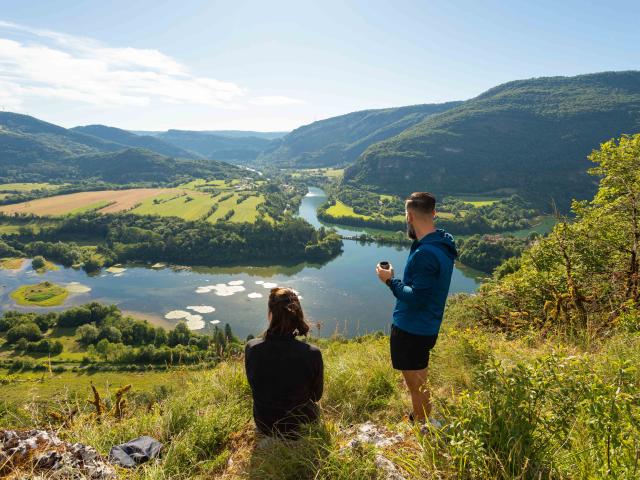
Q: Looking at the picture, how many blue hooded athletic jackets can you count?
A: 1